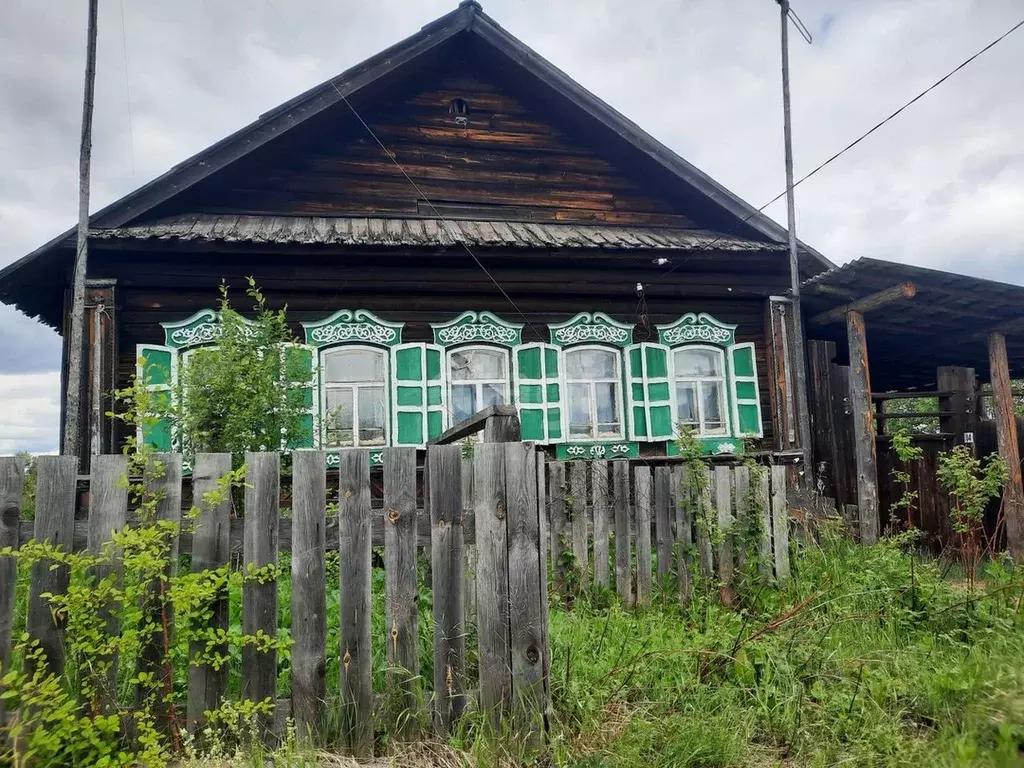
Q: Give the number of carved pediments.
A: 5